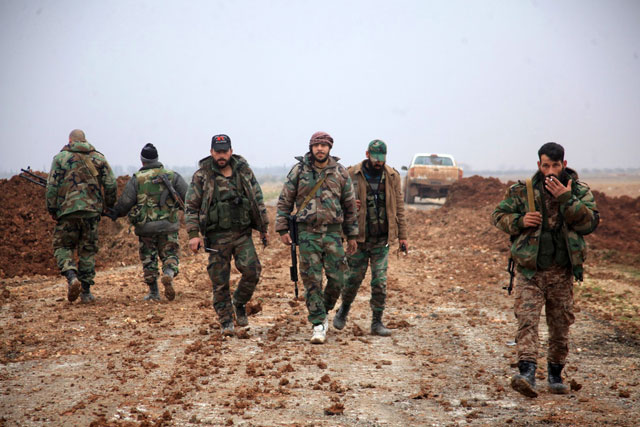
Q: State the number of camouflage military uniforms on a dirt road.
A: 6